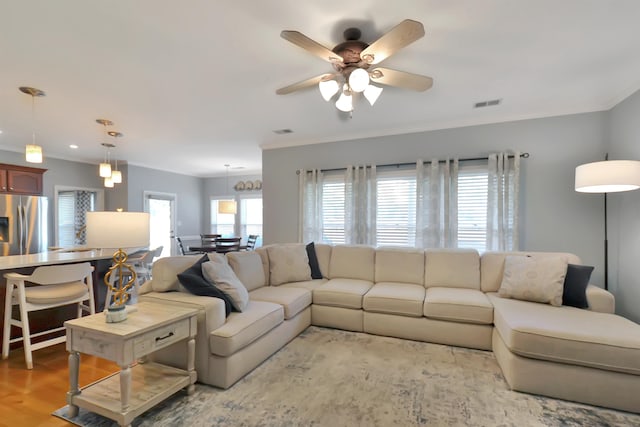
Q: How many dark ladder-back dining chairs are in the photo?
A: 4